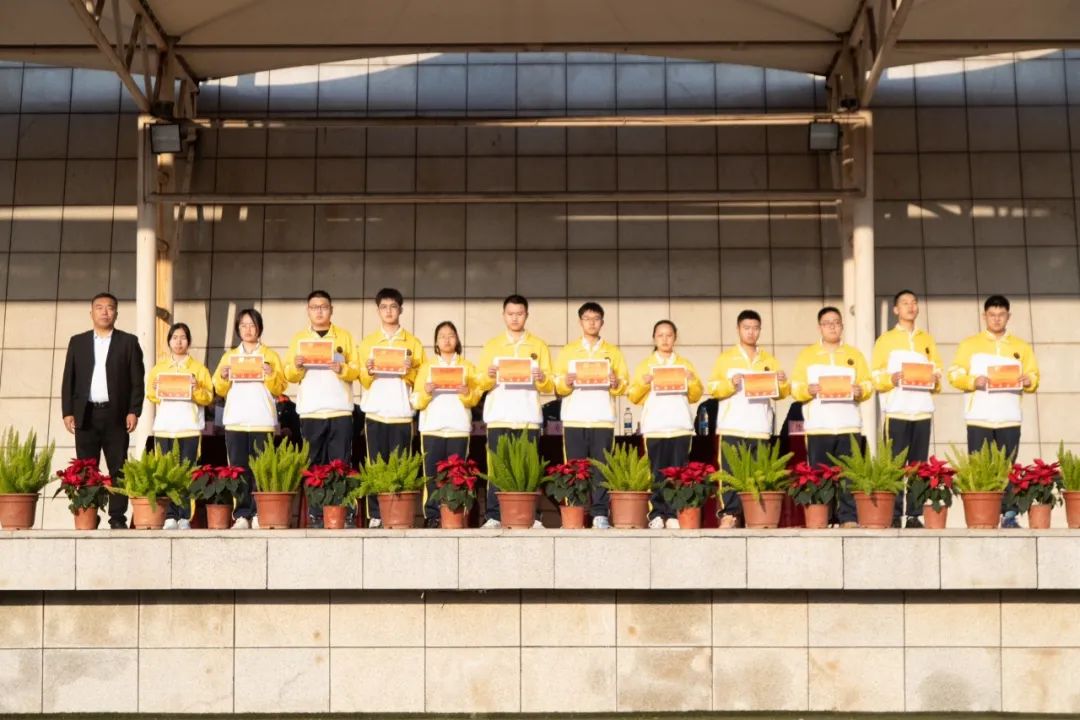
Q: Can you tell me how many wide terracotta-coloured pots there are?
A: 10